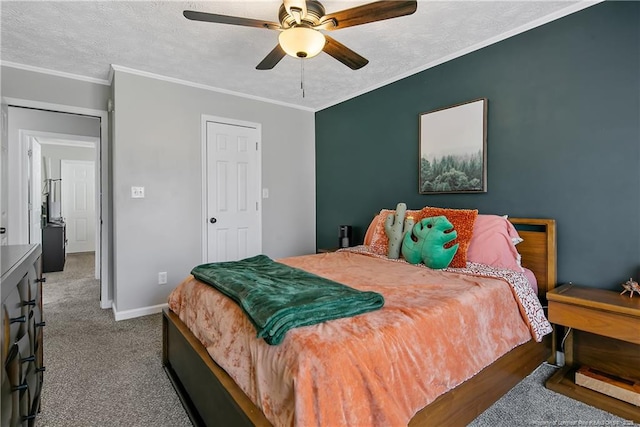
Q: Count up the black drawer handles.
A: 8